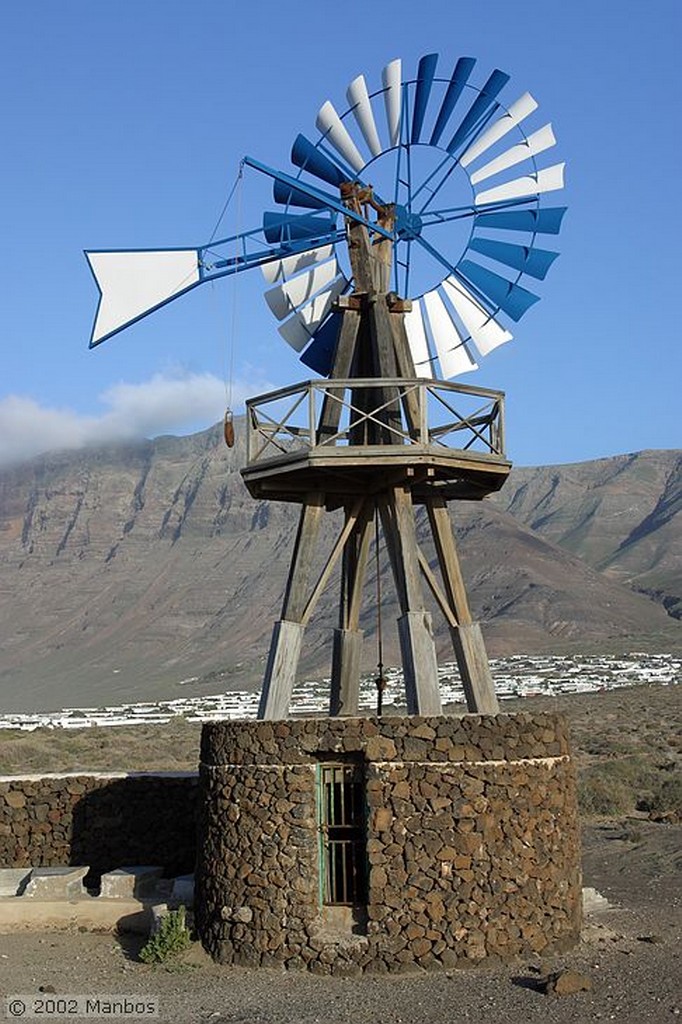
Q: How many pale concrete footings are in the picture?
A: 4